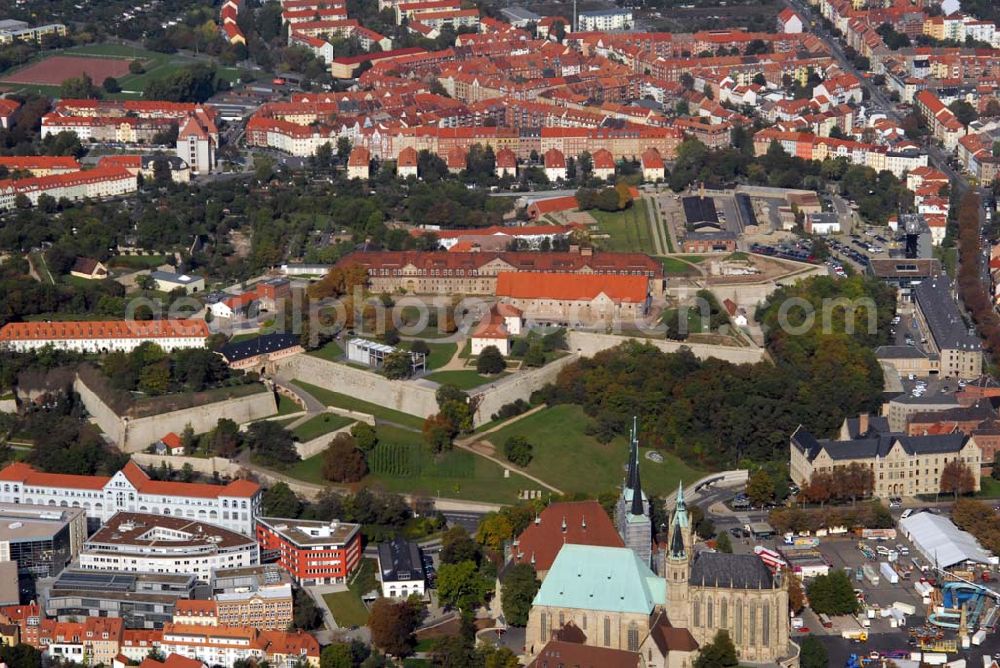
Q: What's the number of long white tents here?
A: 1